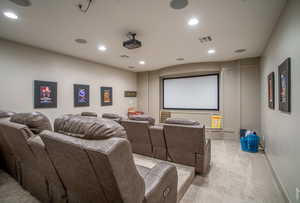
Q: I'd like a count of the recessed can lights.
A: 5